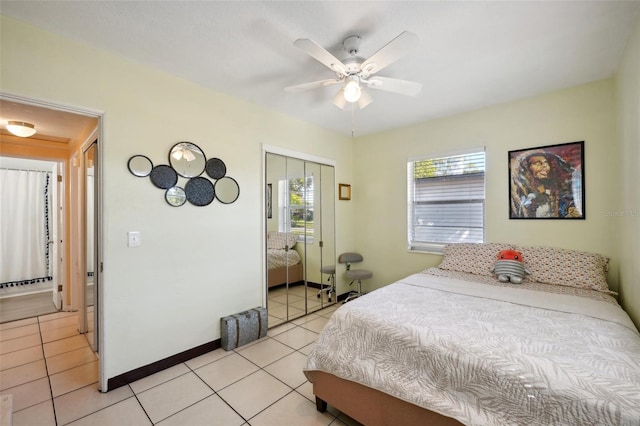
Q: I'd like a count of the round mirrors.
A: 4